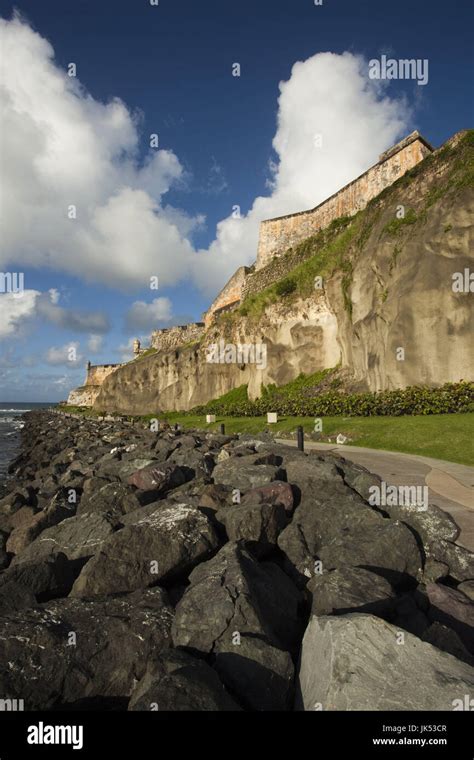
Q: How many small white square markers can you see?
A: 2